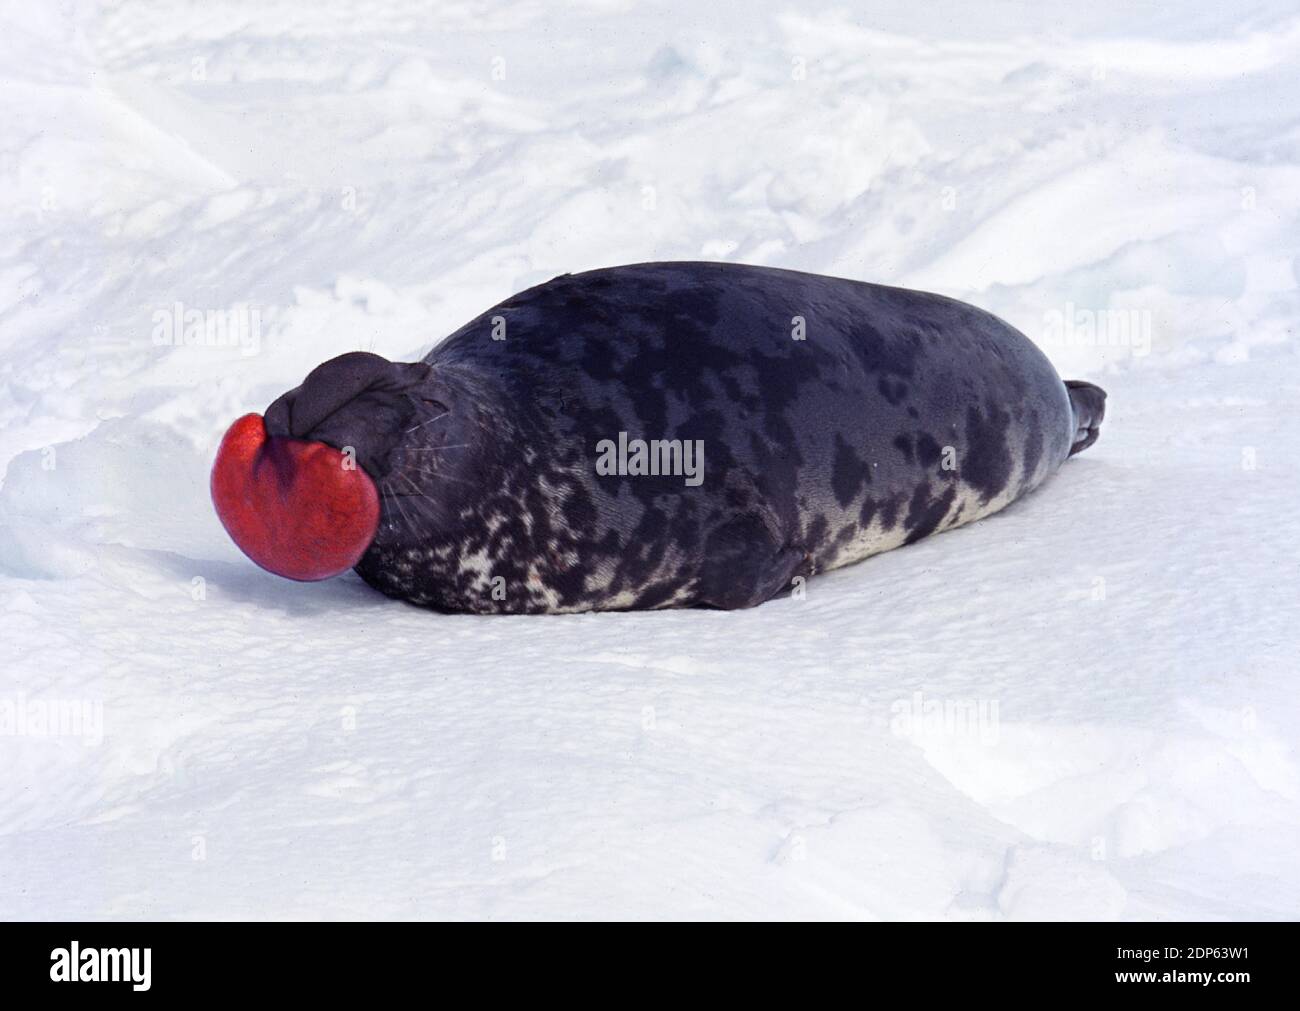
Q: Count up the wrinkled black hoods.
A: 1